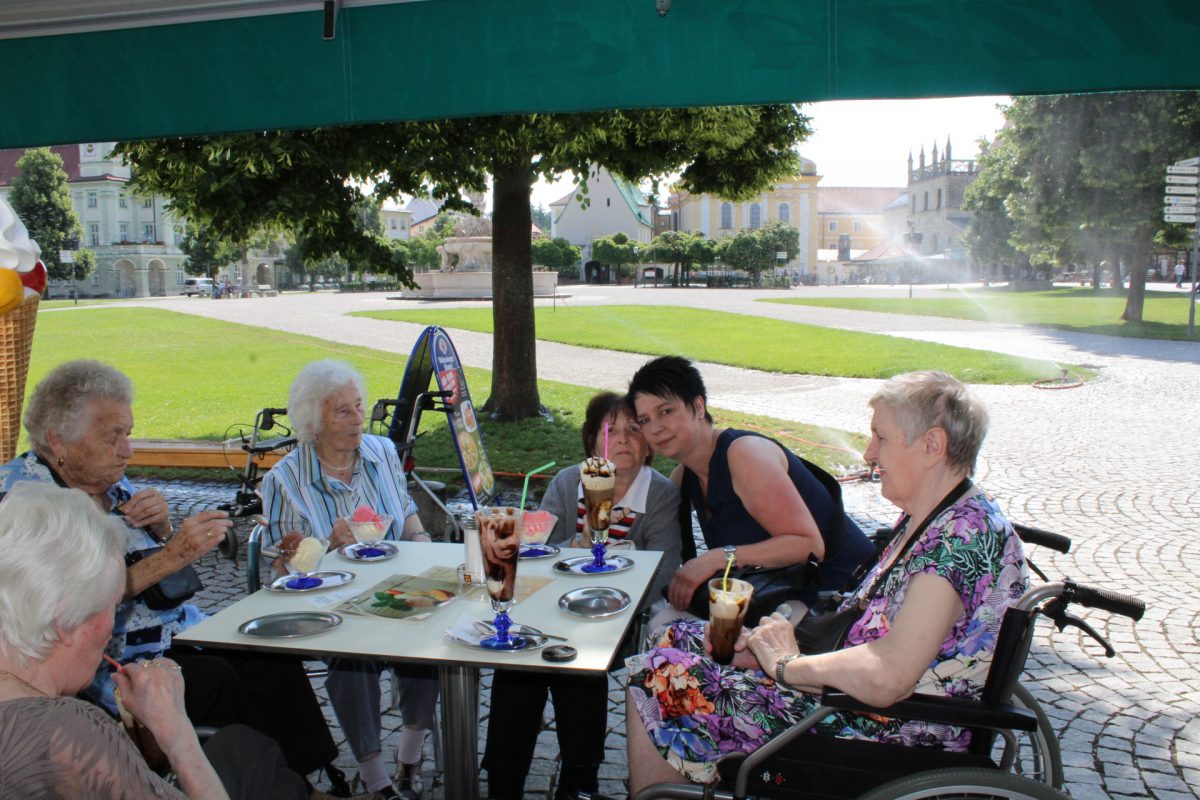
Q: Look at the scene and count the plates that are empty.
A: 2